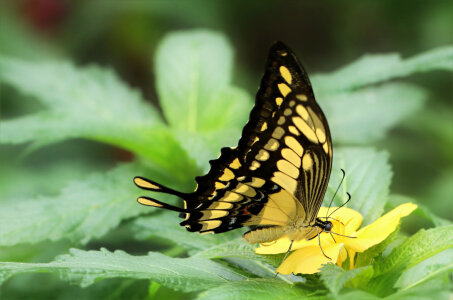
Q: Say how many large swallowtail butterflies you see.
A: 1